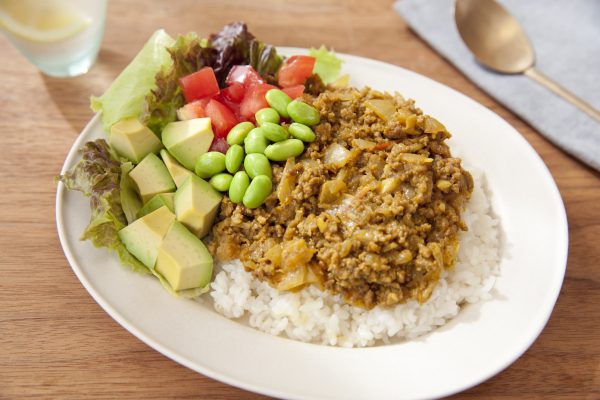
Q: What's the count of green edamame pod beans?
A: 14